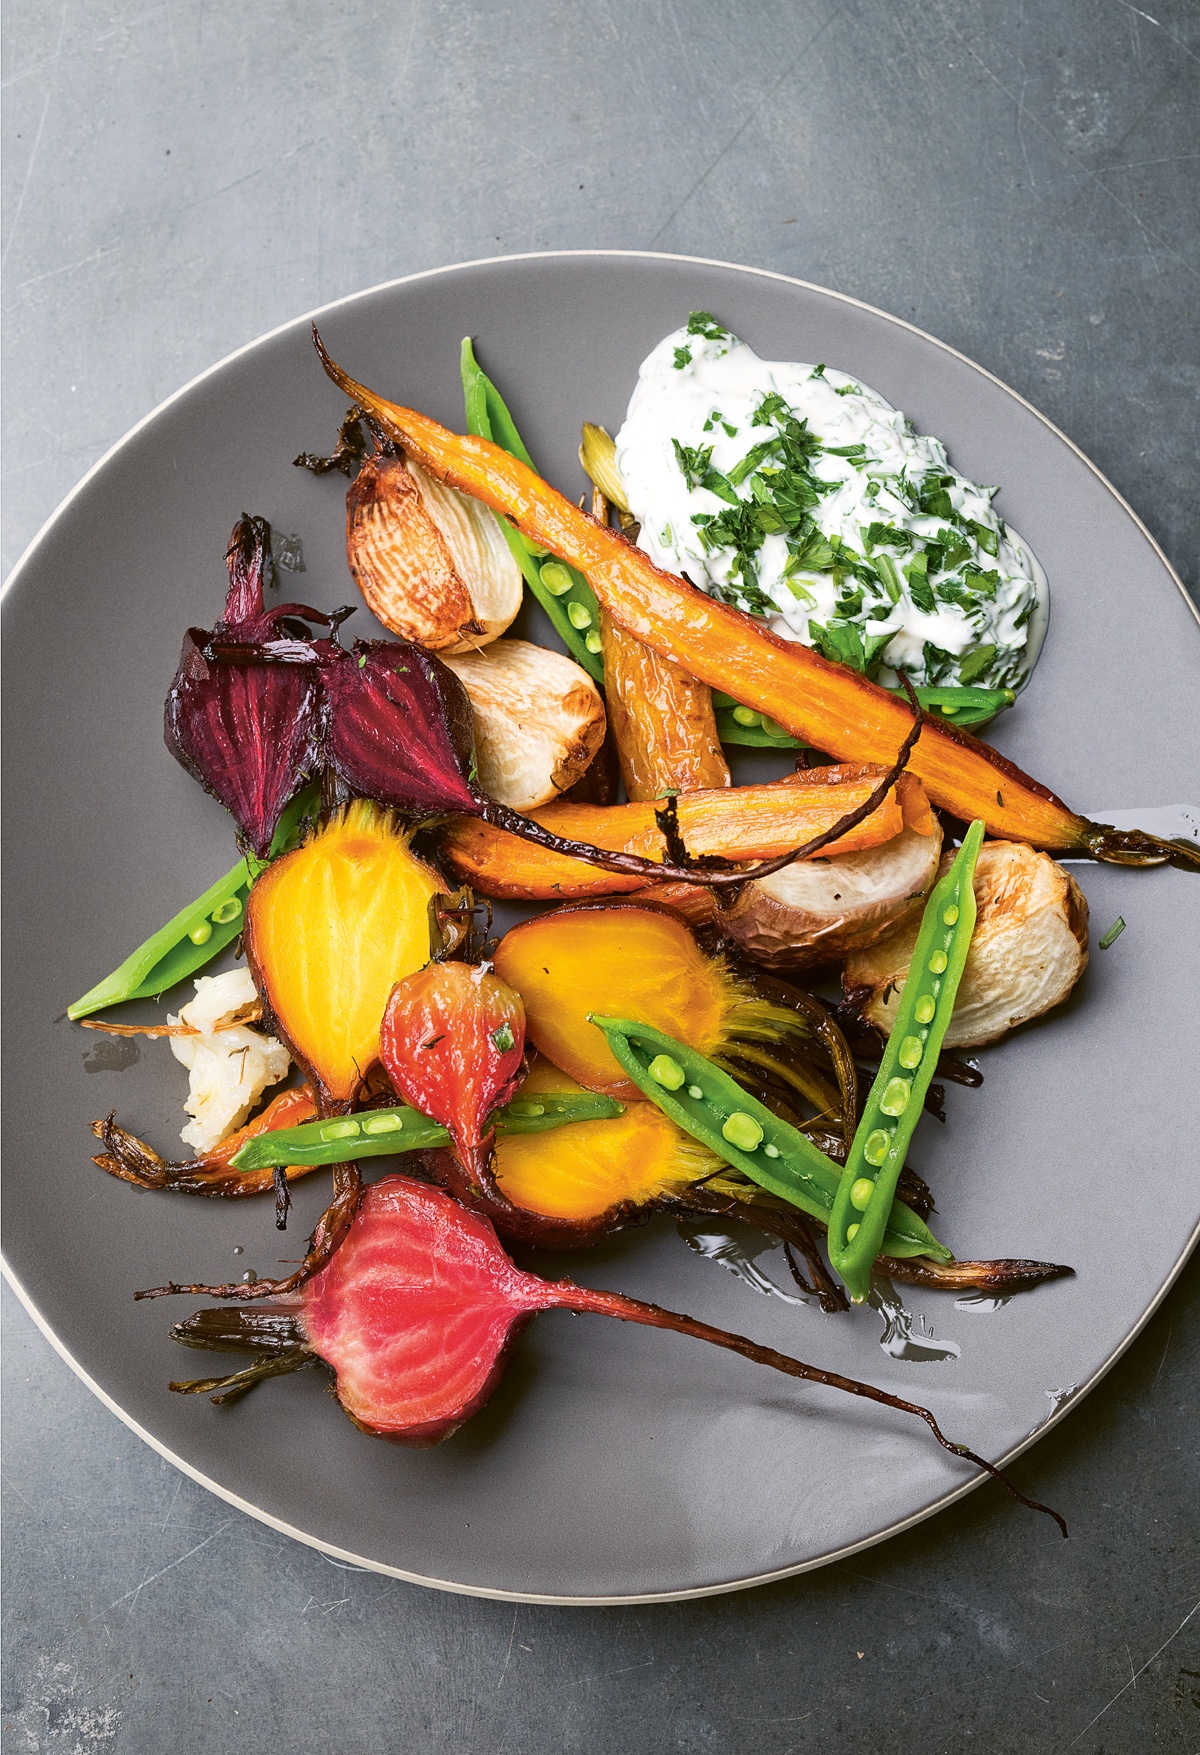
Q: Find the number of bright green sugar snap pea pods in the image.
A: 6